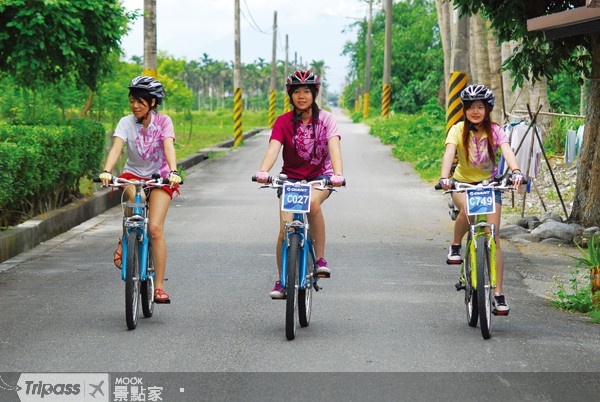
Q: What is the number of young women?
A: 3